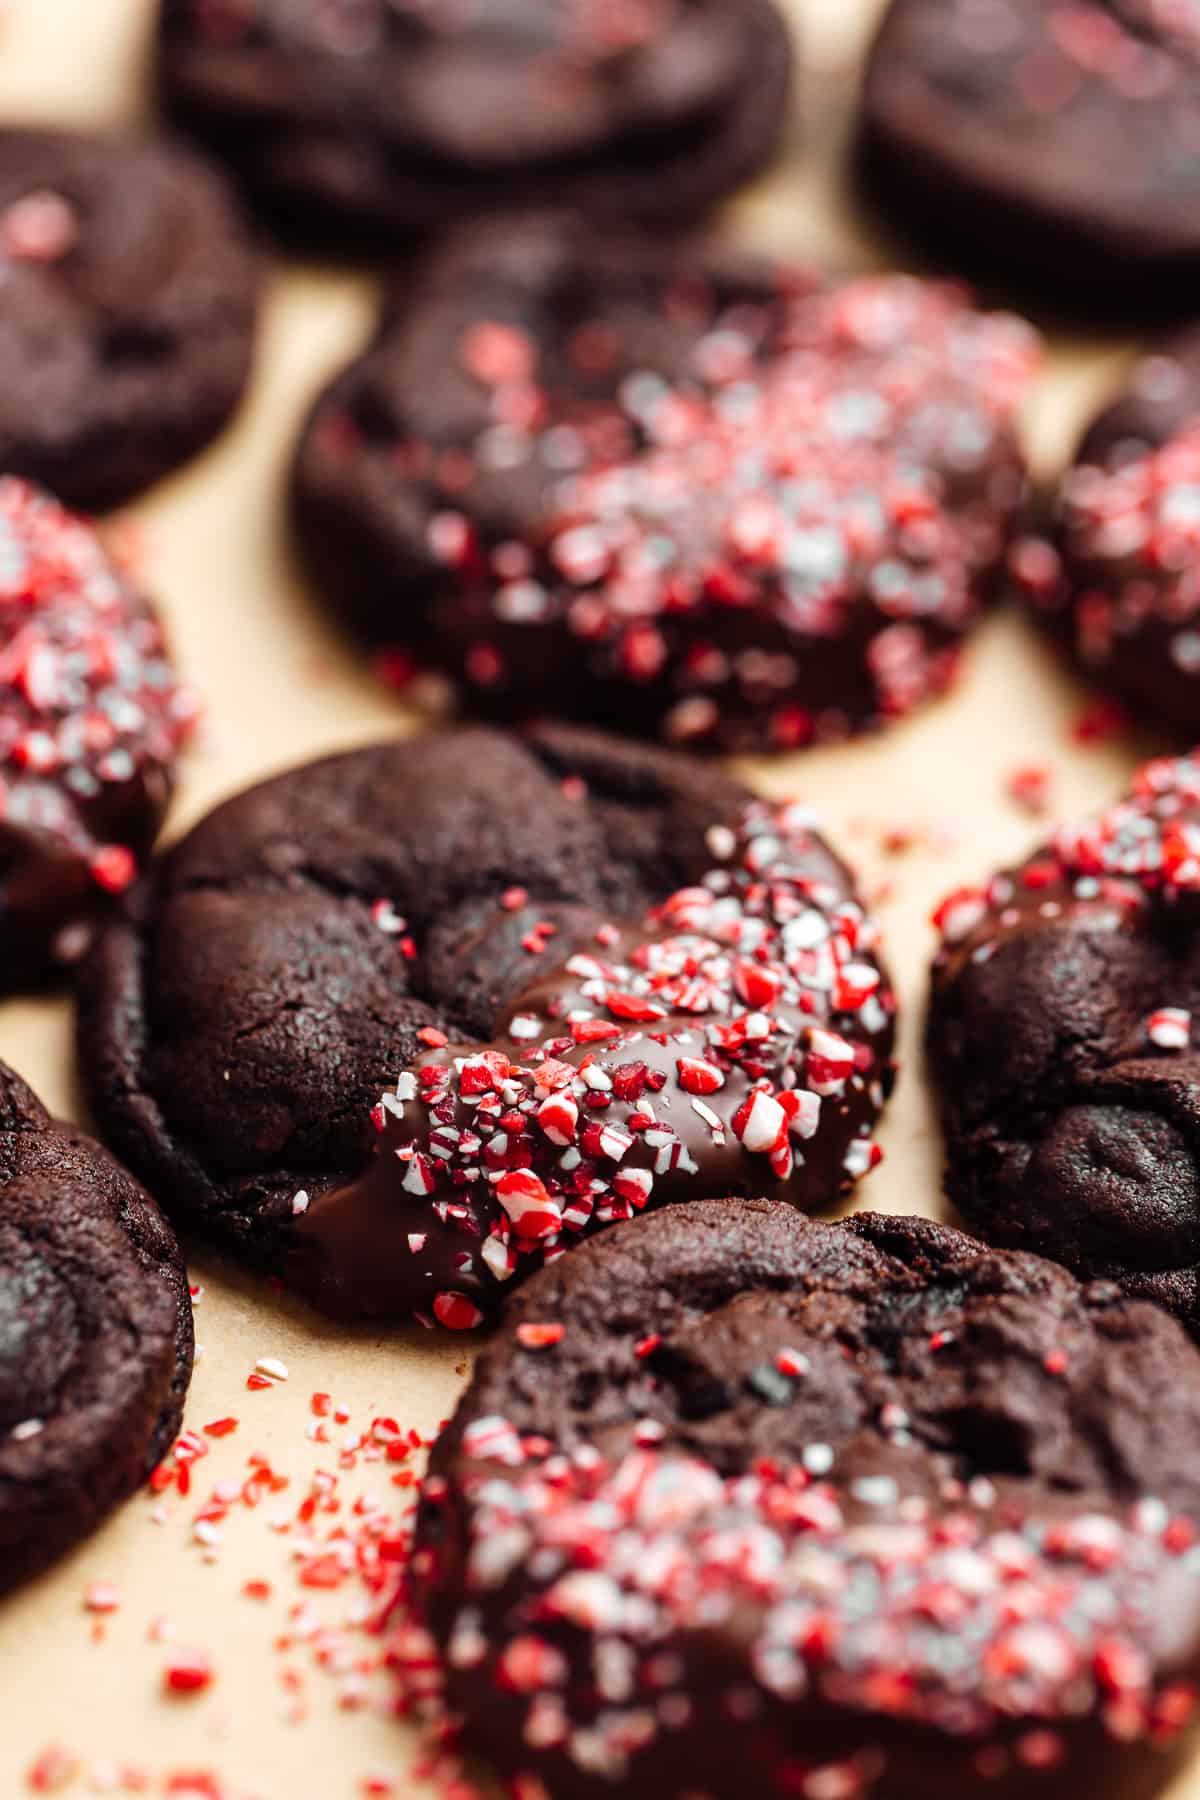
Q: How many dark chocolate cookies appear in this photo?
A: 10